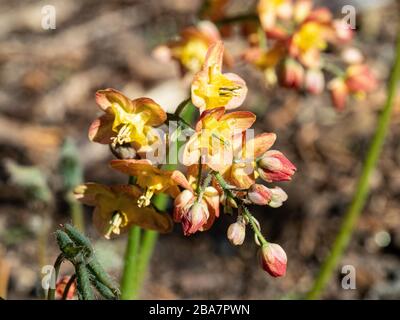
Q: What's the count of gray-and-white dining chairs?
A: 0